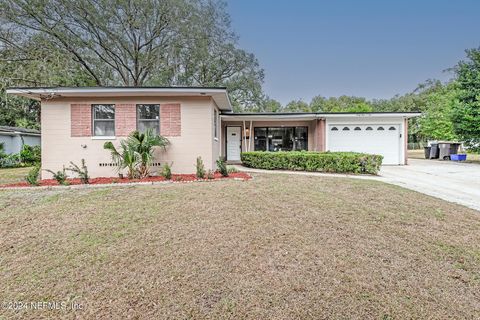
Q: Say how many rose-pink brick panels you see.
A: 3